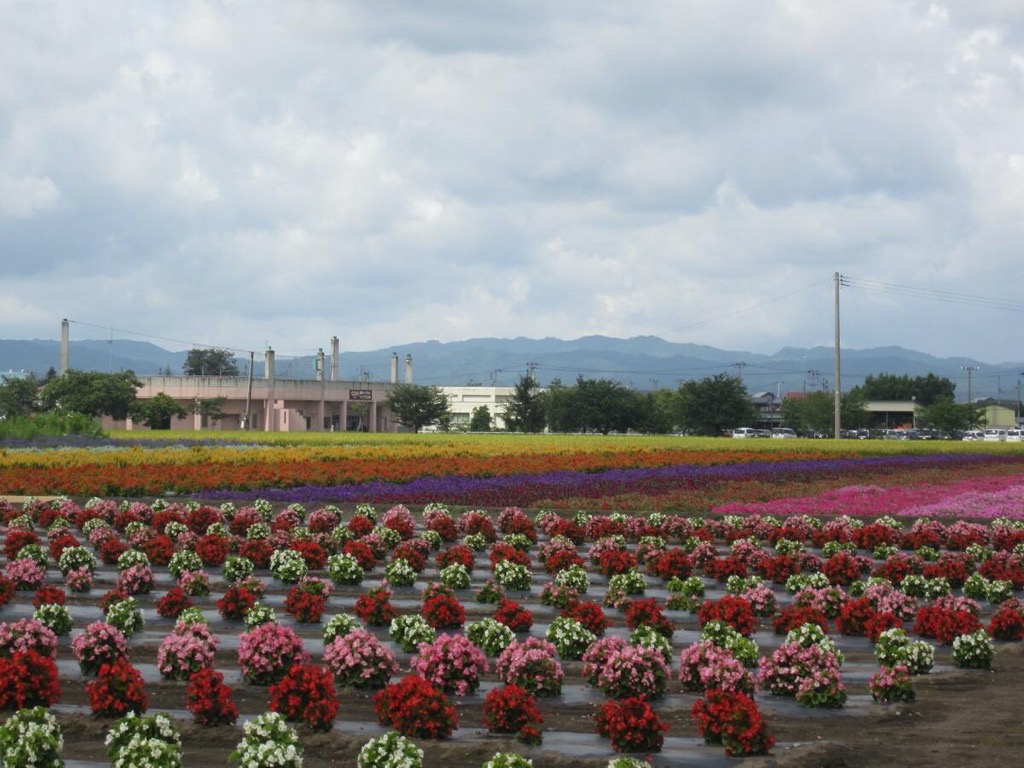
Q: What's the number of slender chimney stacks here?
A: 6